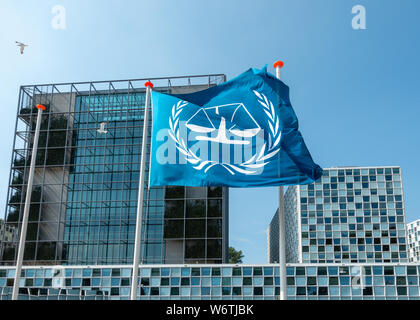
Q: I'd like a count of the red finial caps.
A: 3